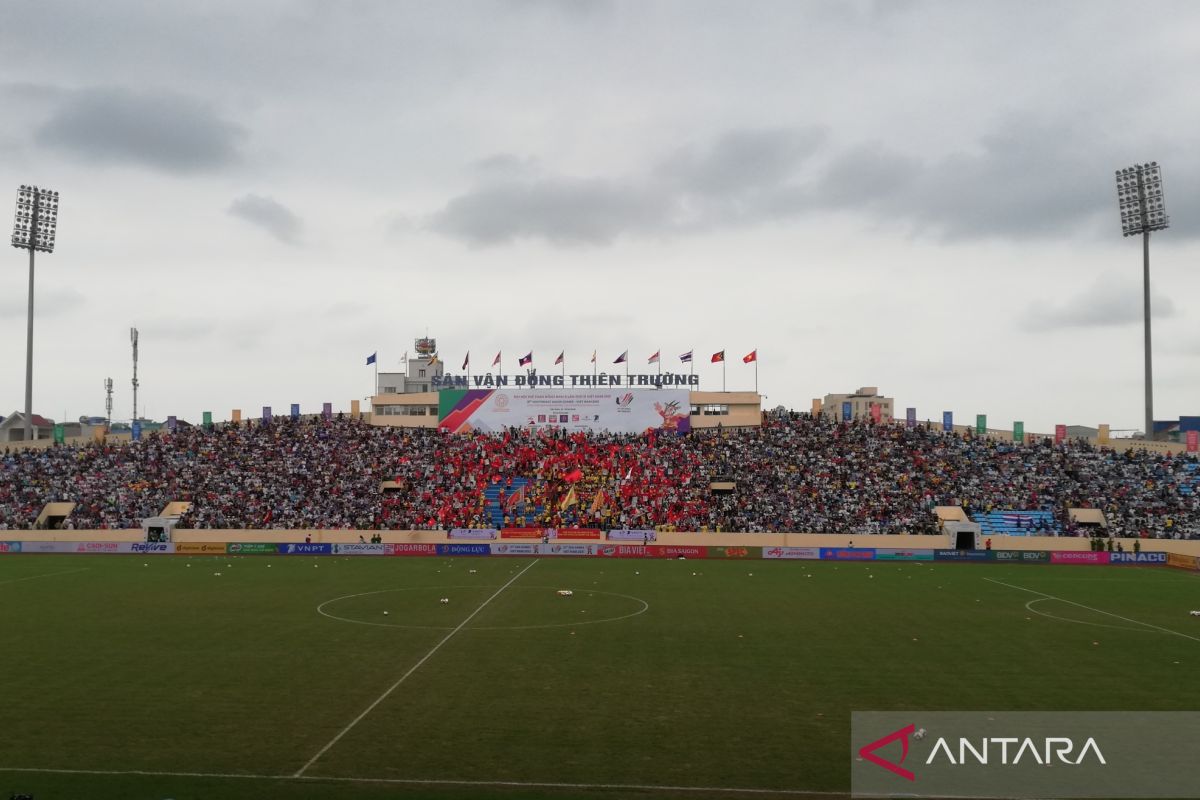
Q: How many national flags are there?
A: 11